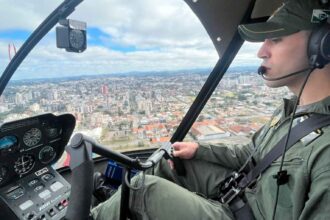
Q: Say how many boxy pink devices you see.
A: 0